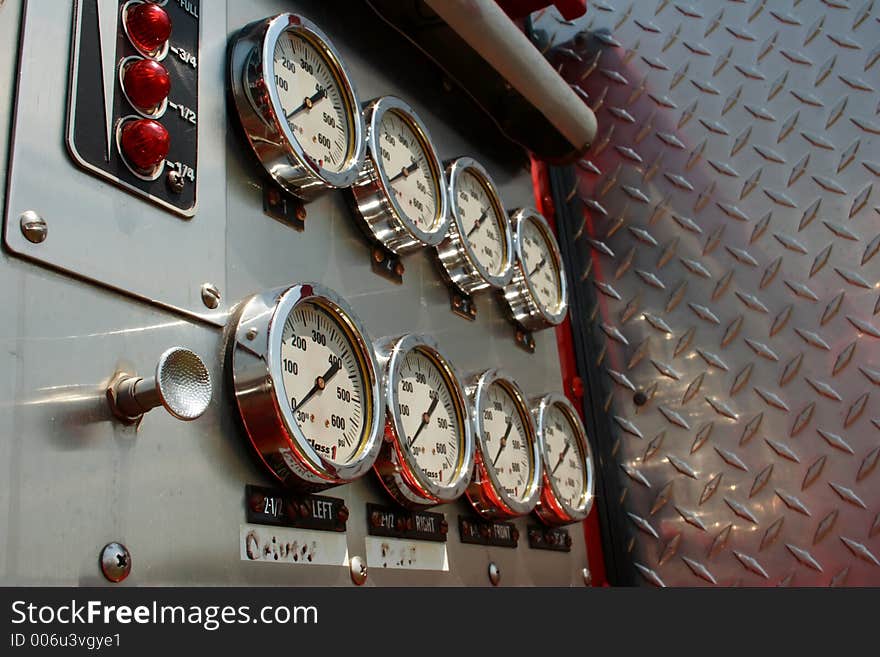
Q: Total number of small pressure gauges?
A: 8